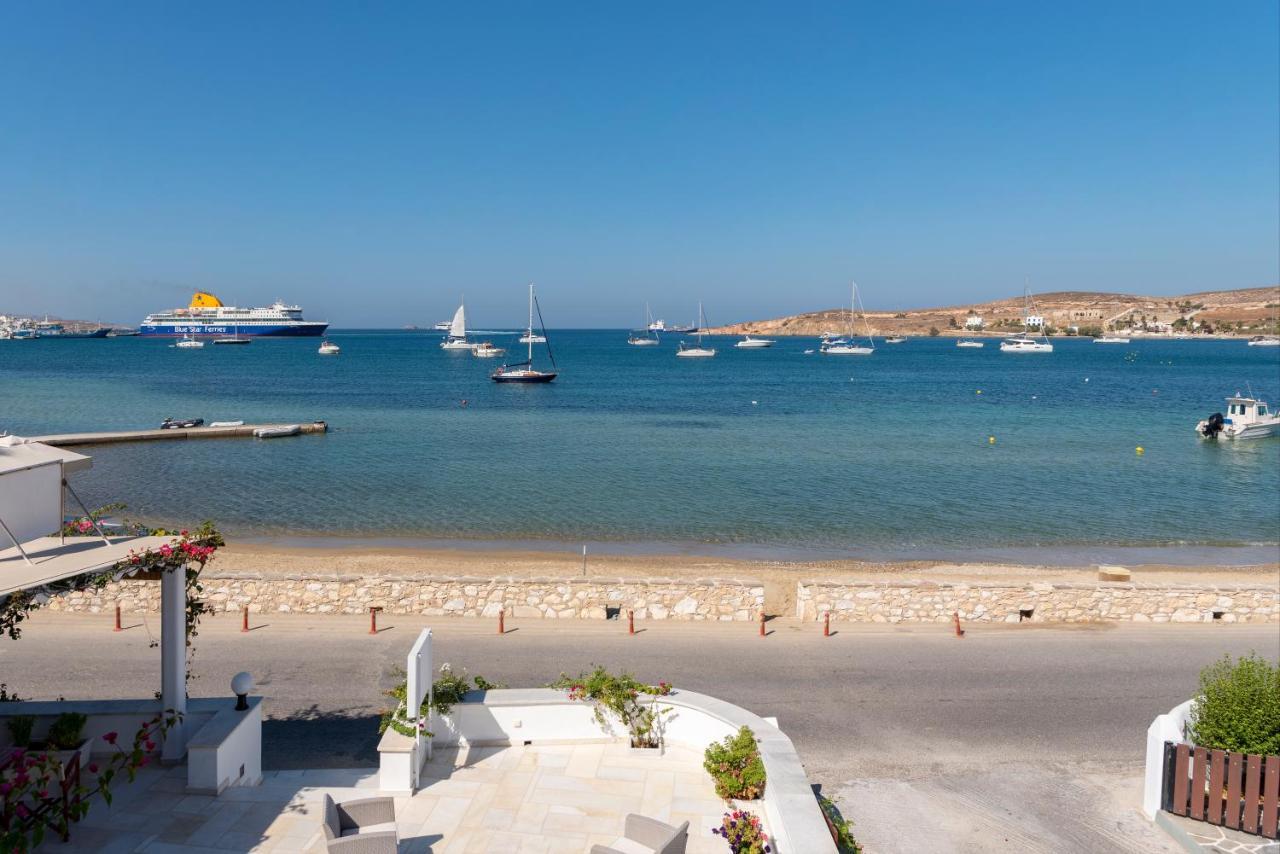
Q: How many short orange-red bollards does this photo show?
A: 8